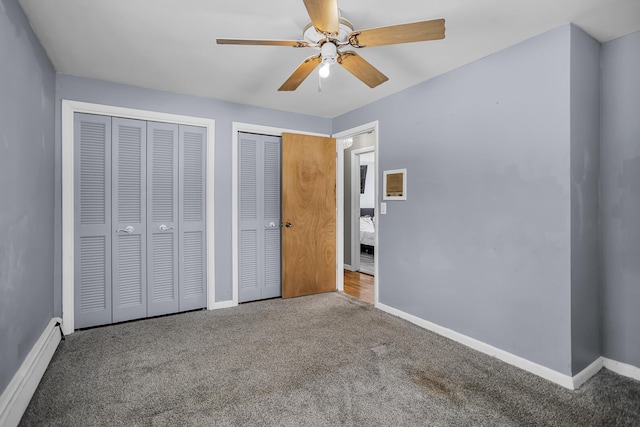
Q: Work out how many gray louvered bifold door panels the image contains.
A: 6